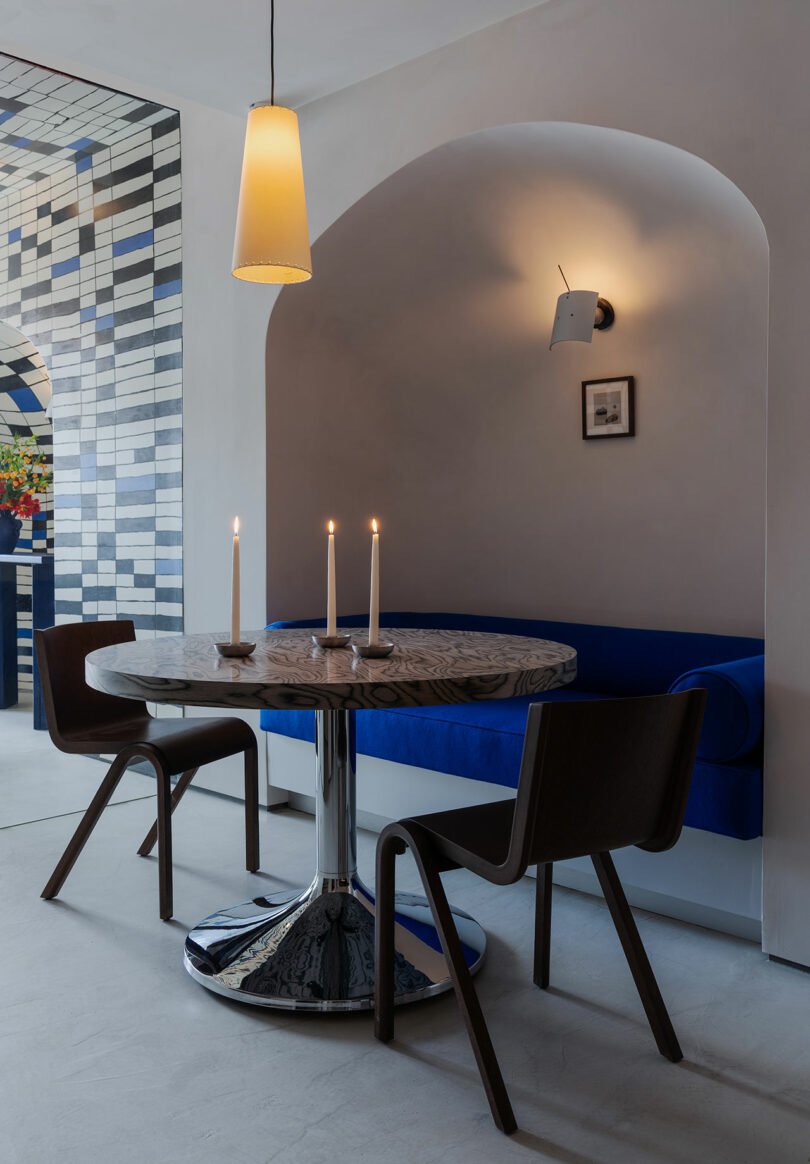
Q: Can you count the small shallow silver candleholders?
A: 3